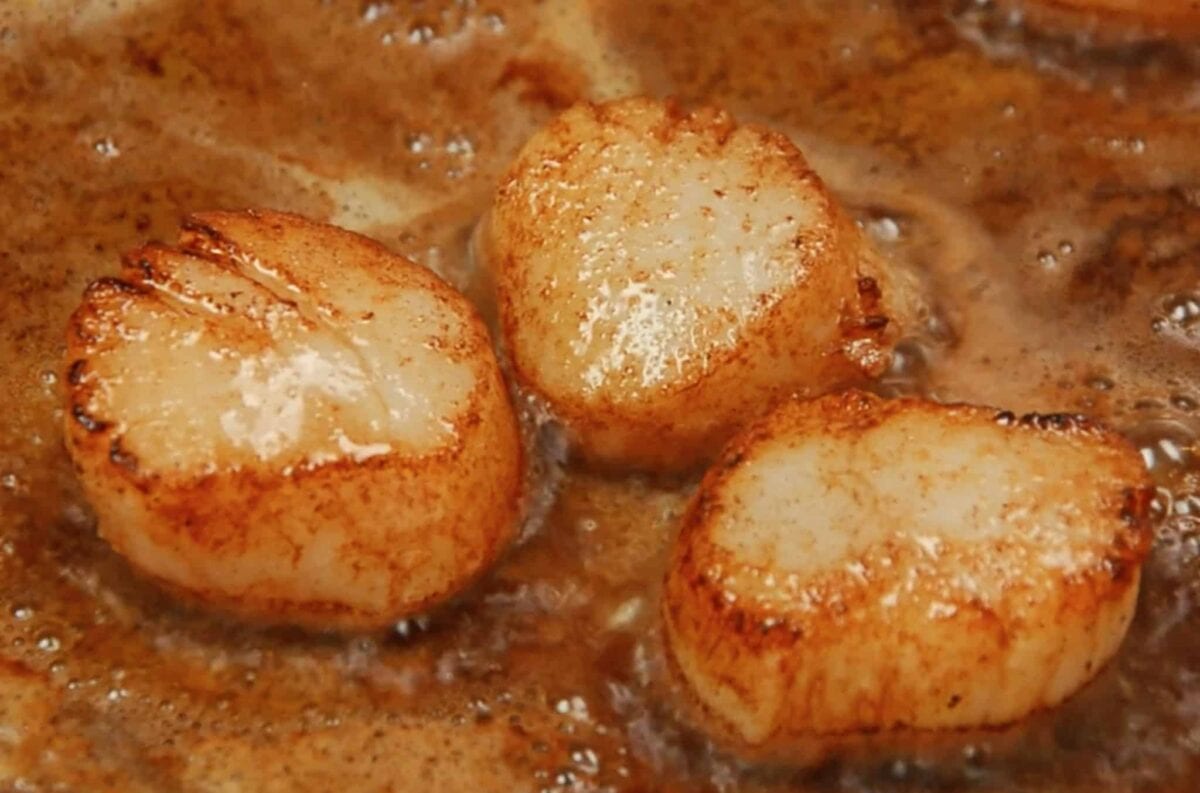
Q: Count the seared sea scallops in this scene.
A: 3